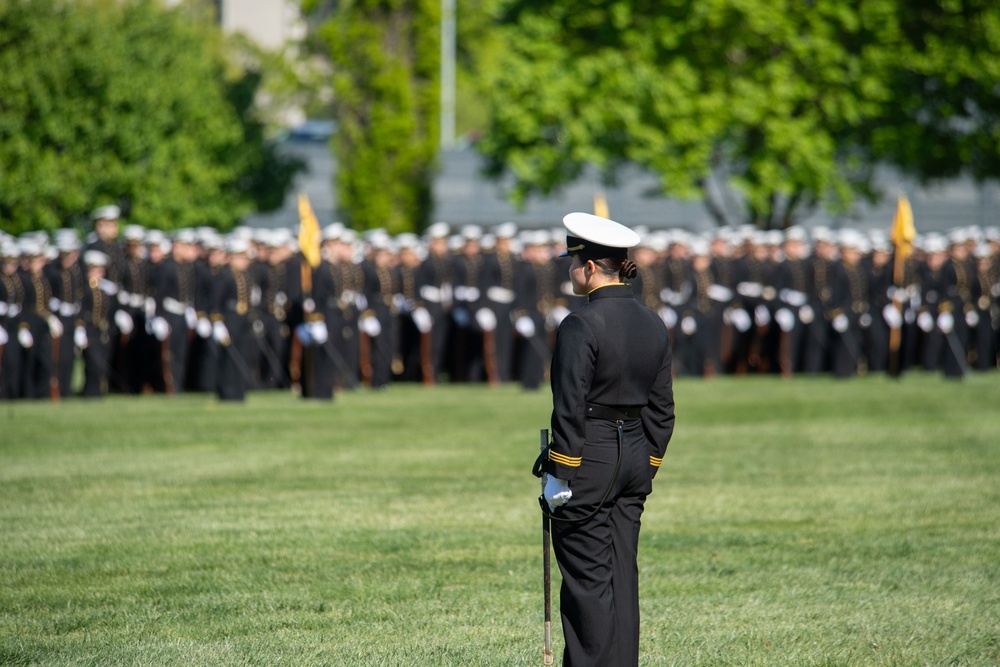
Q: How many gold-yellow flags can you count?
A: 3